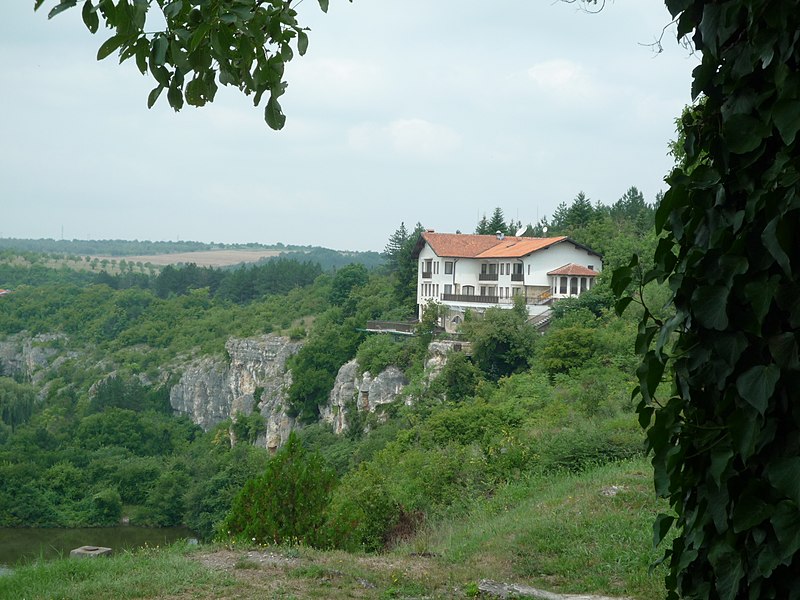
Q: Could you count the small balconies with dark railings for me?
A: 3